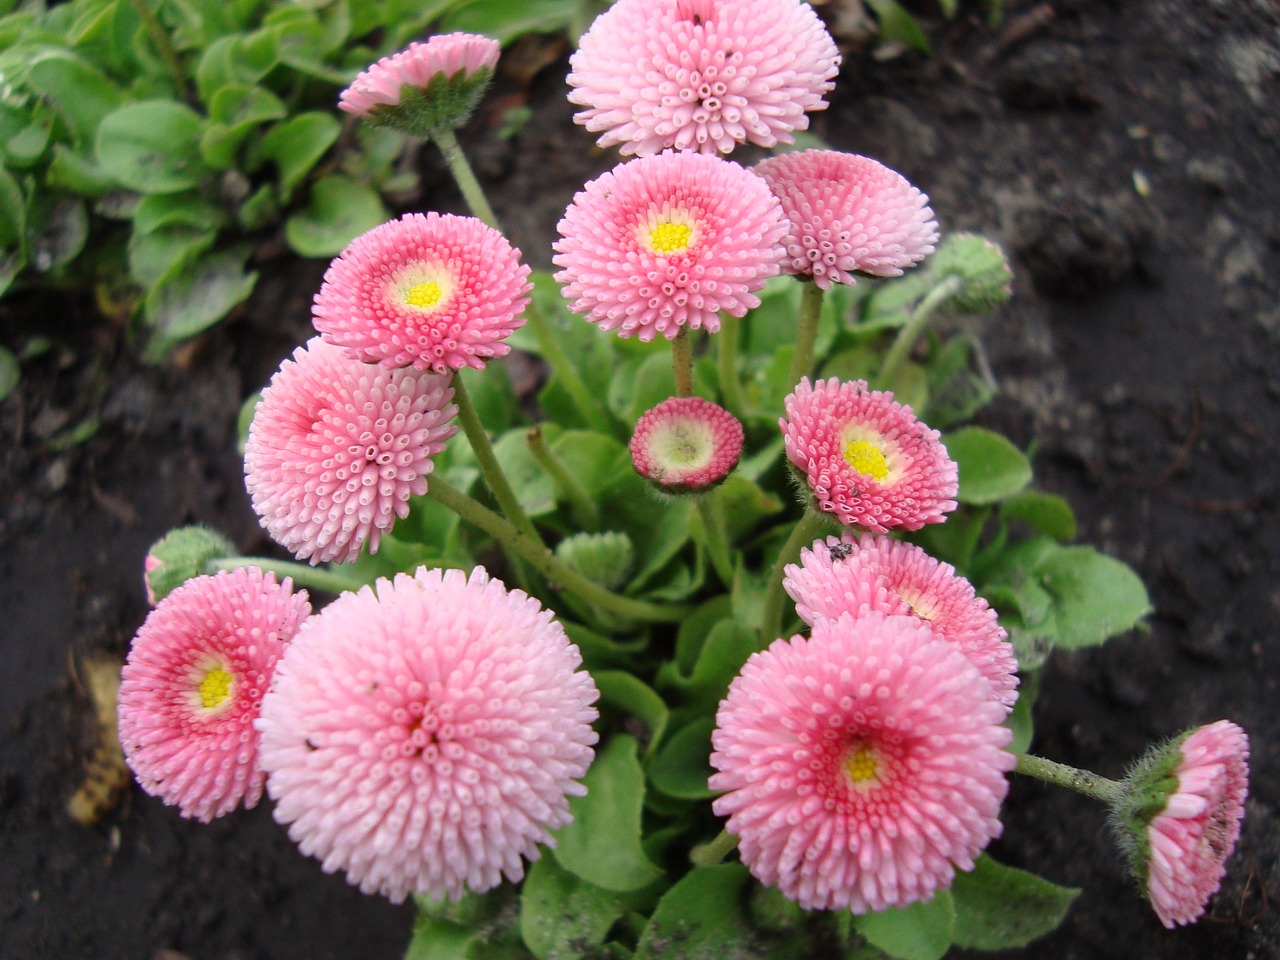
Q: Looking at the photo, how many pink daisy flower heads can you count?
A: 13